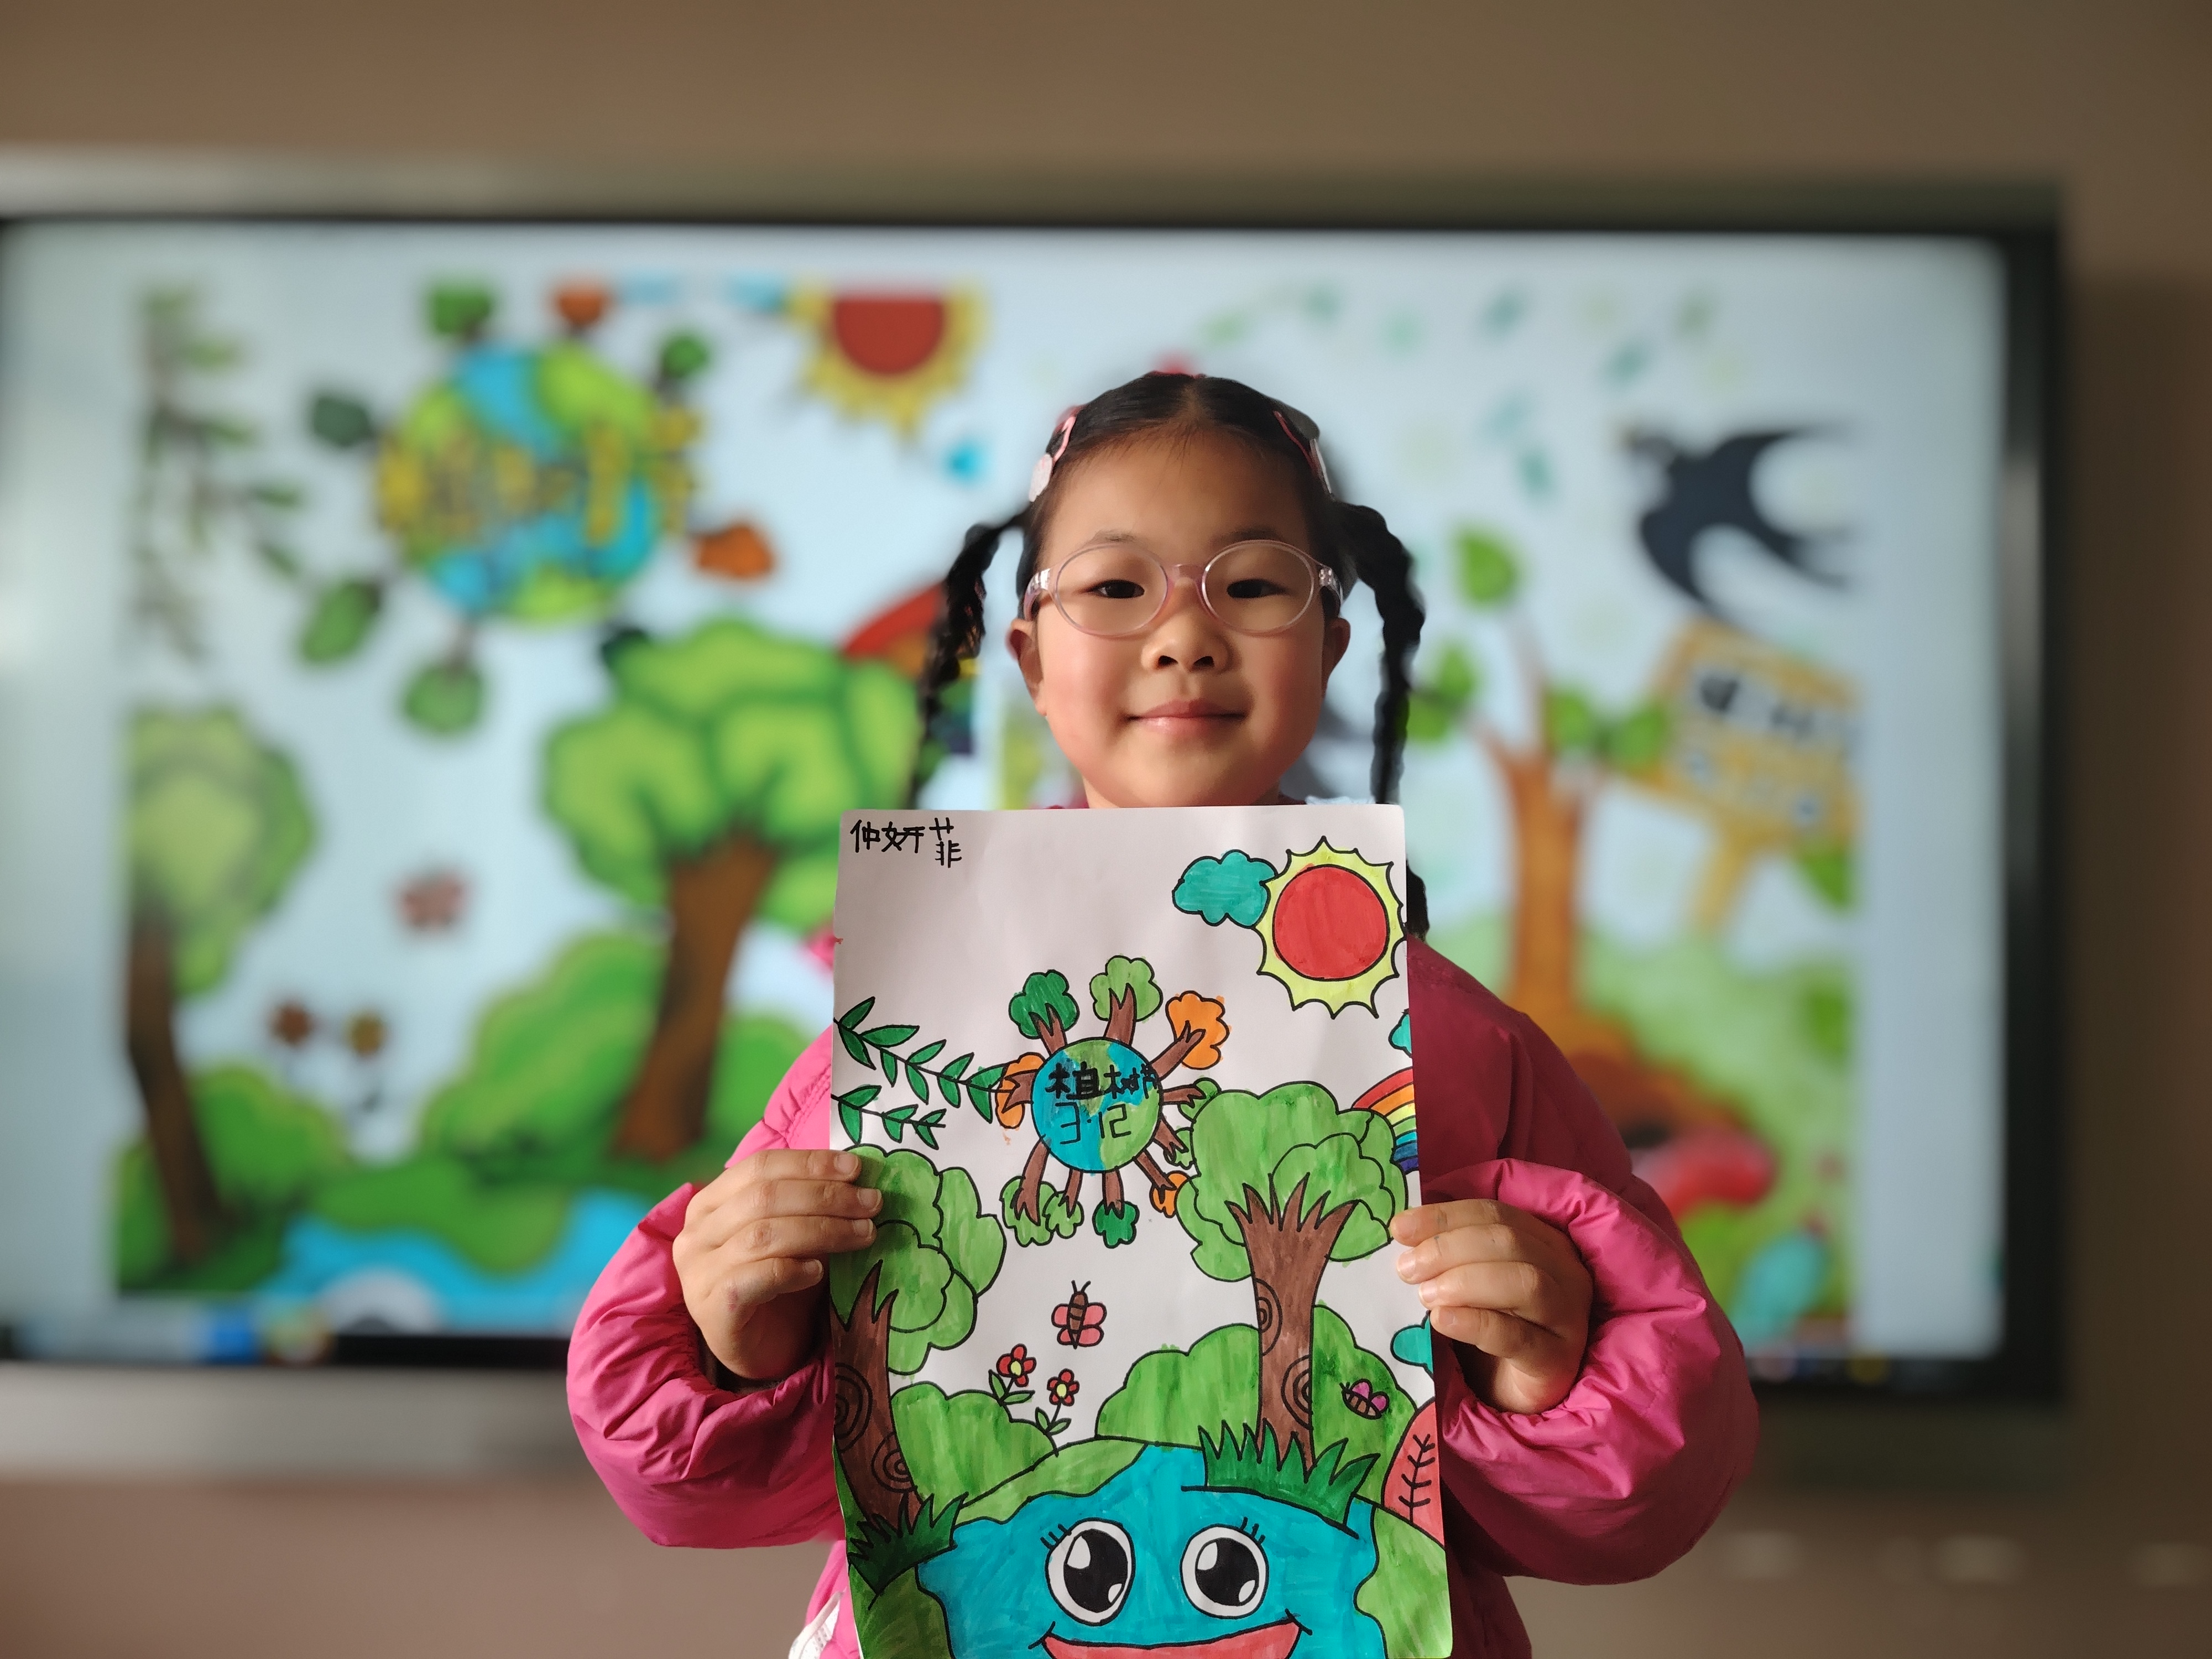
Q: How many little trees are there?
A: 10